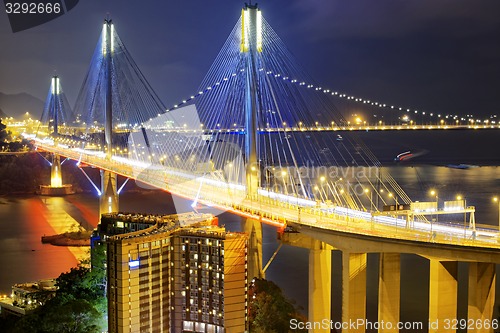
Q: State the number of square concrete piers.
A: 5